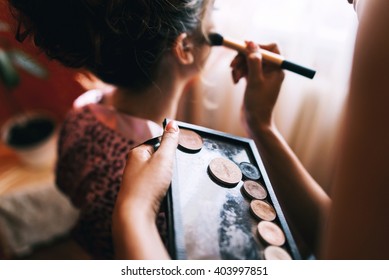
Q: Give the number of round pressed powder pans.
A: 7